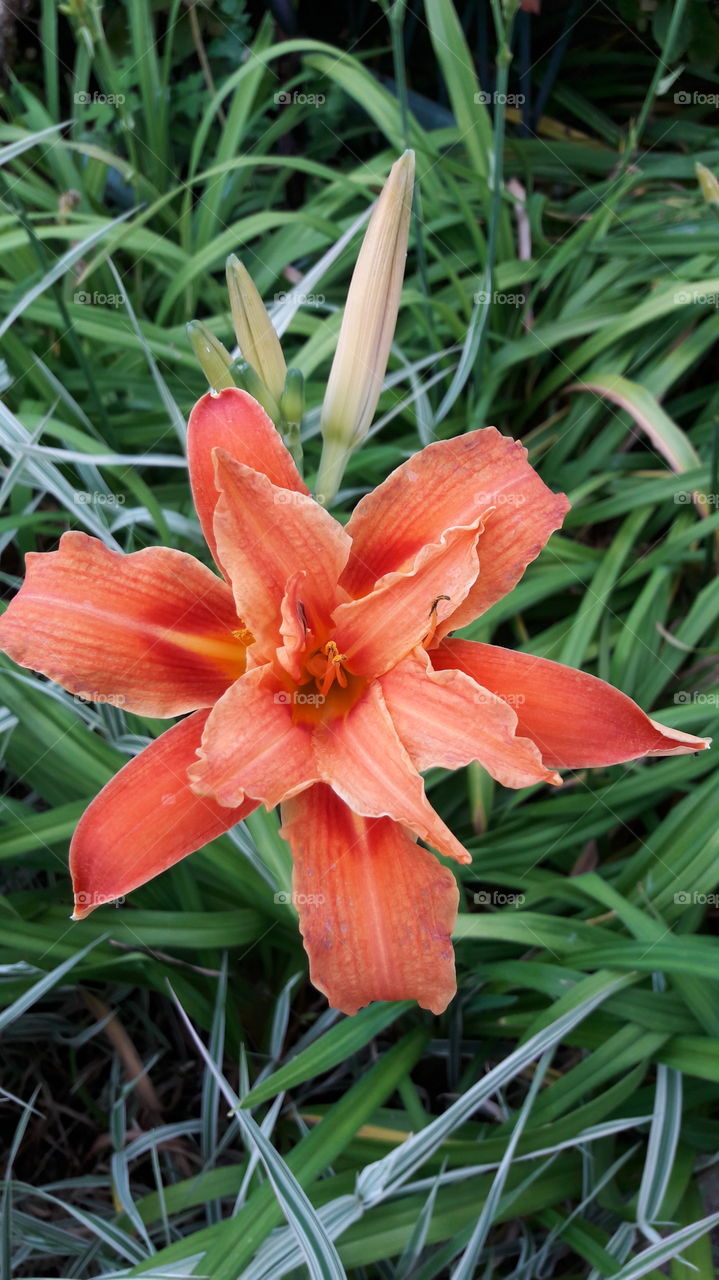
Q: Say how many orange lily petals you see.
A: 11